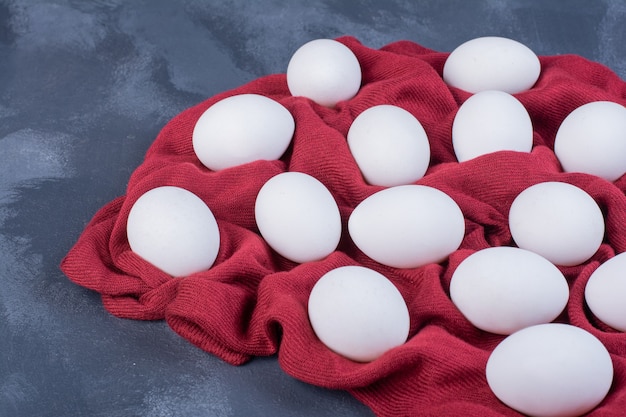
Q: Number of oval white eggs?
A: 14